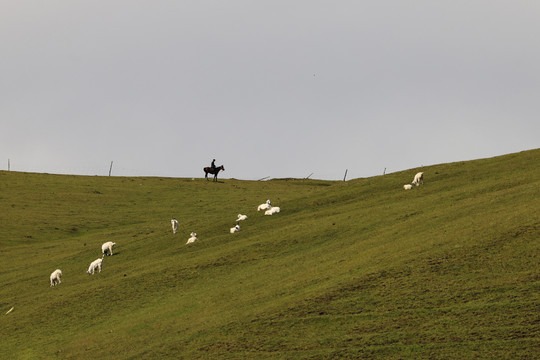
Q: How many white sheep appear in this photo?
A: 11